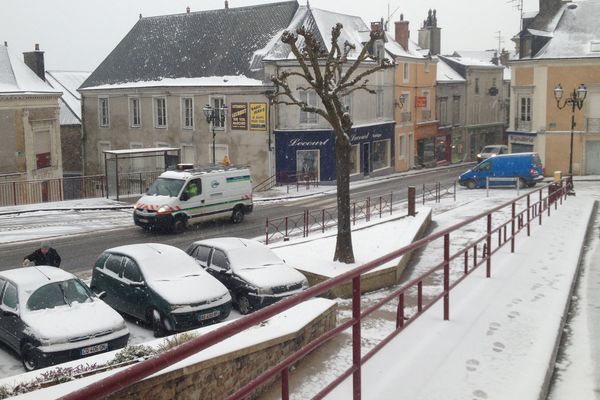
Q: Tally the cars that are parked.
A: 3